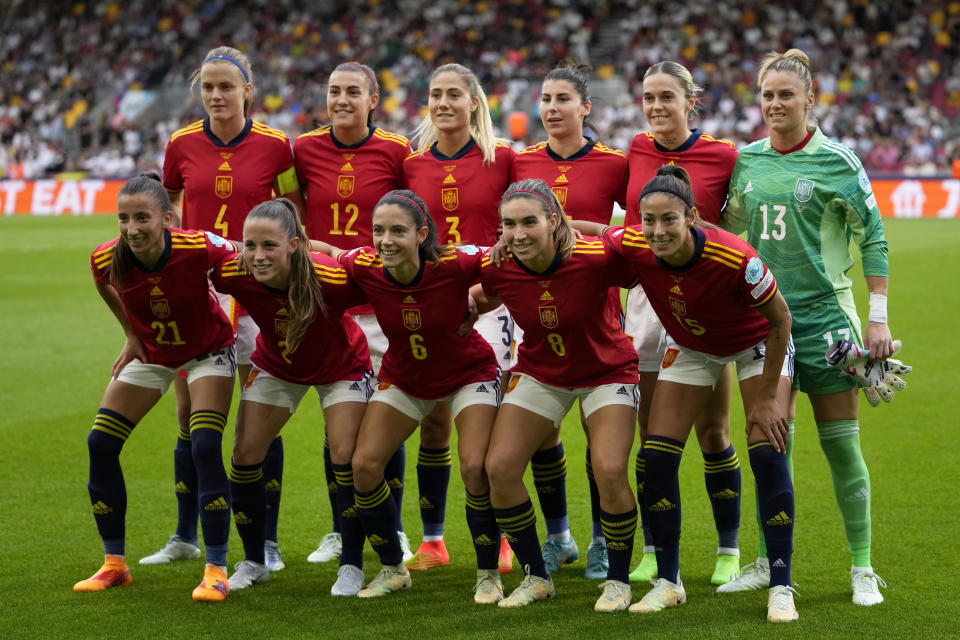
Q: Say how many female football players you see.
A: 11